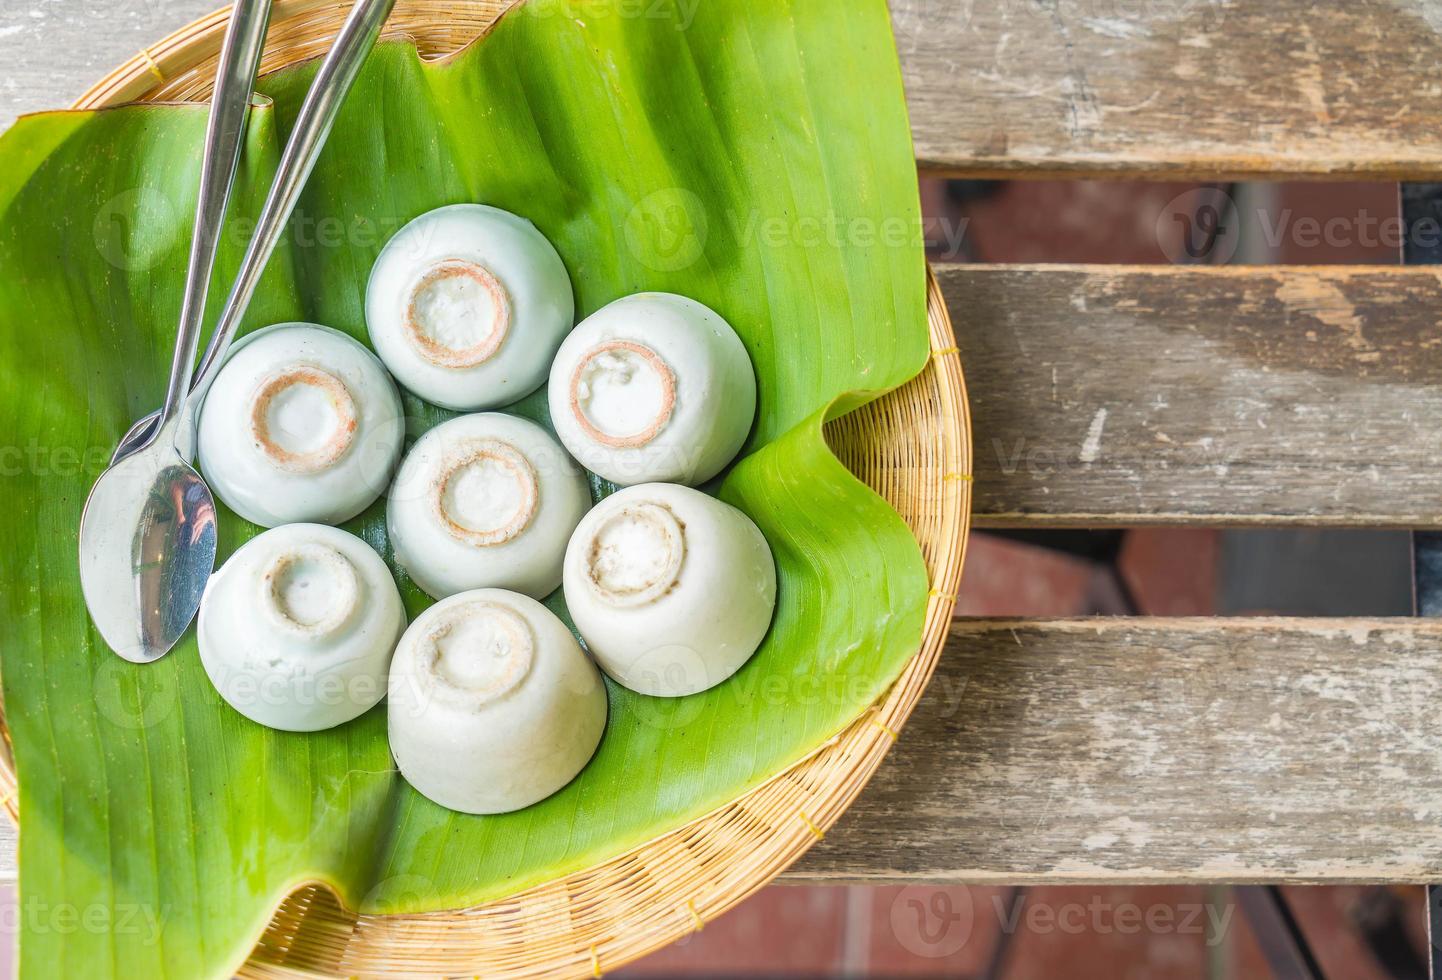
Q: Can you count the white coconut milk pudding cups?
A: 7